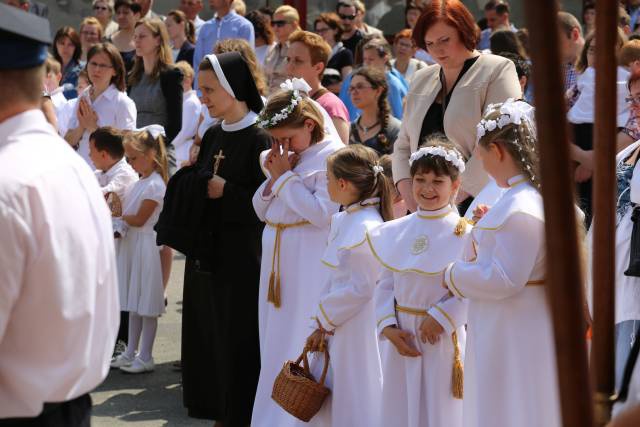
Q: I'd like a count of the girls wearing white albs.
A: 4